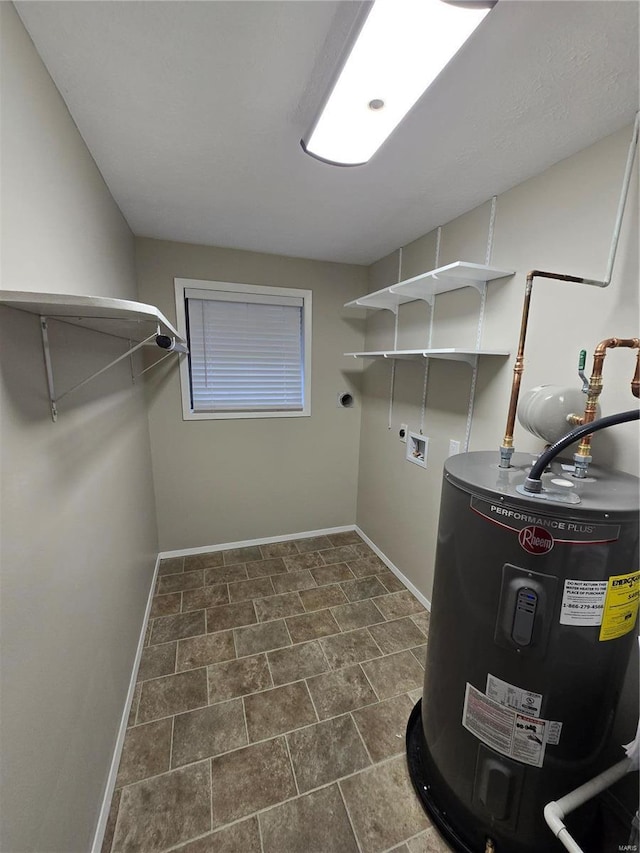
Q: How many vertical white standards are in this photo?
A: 3